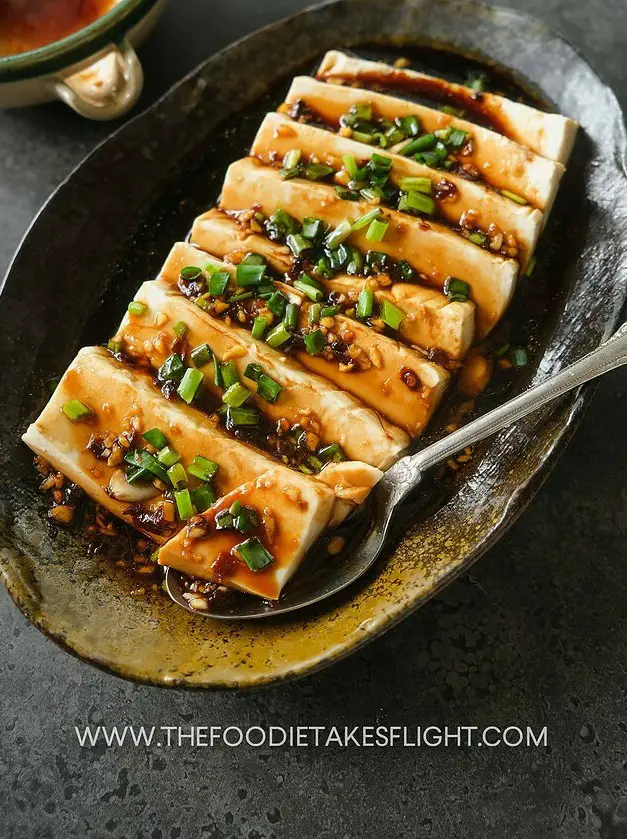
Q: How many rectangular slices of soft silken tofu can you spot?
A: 8